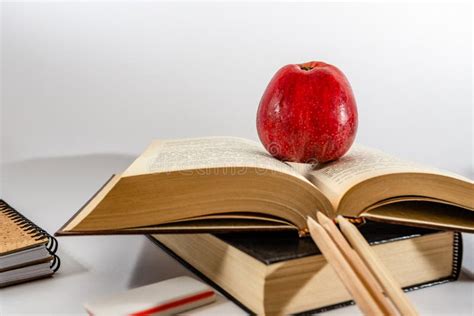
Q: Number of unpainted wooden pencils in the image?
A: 3